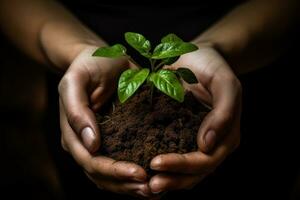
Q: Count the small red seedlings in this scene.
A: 0